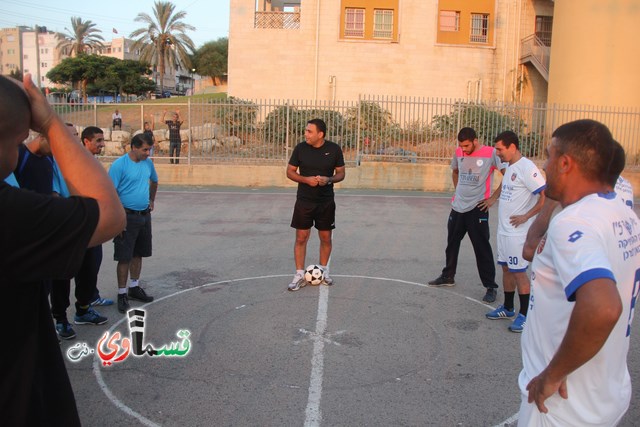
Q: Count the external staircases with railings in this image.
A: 1